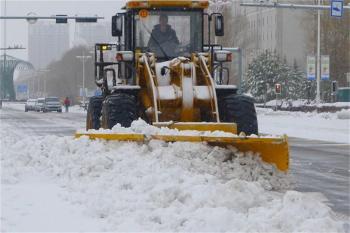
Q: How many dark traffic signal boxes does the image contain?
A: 2